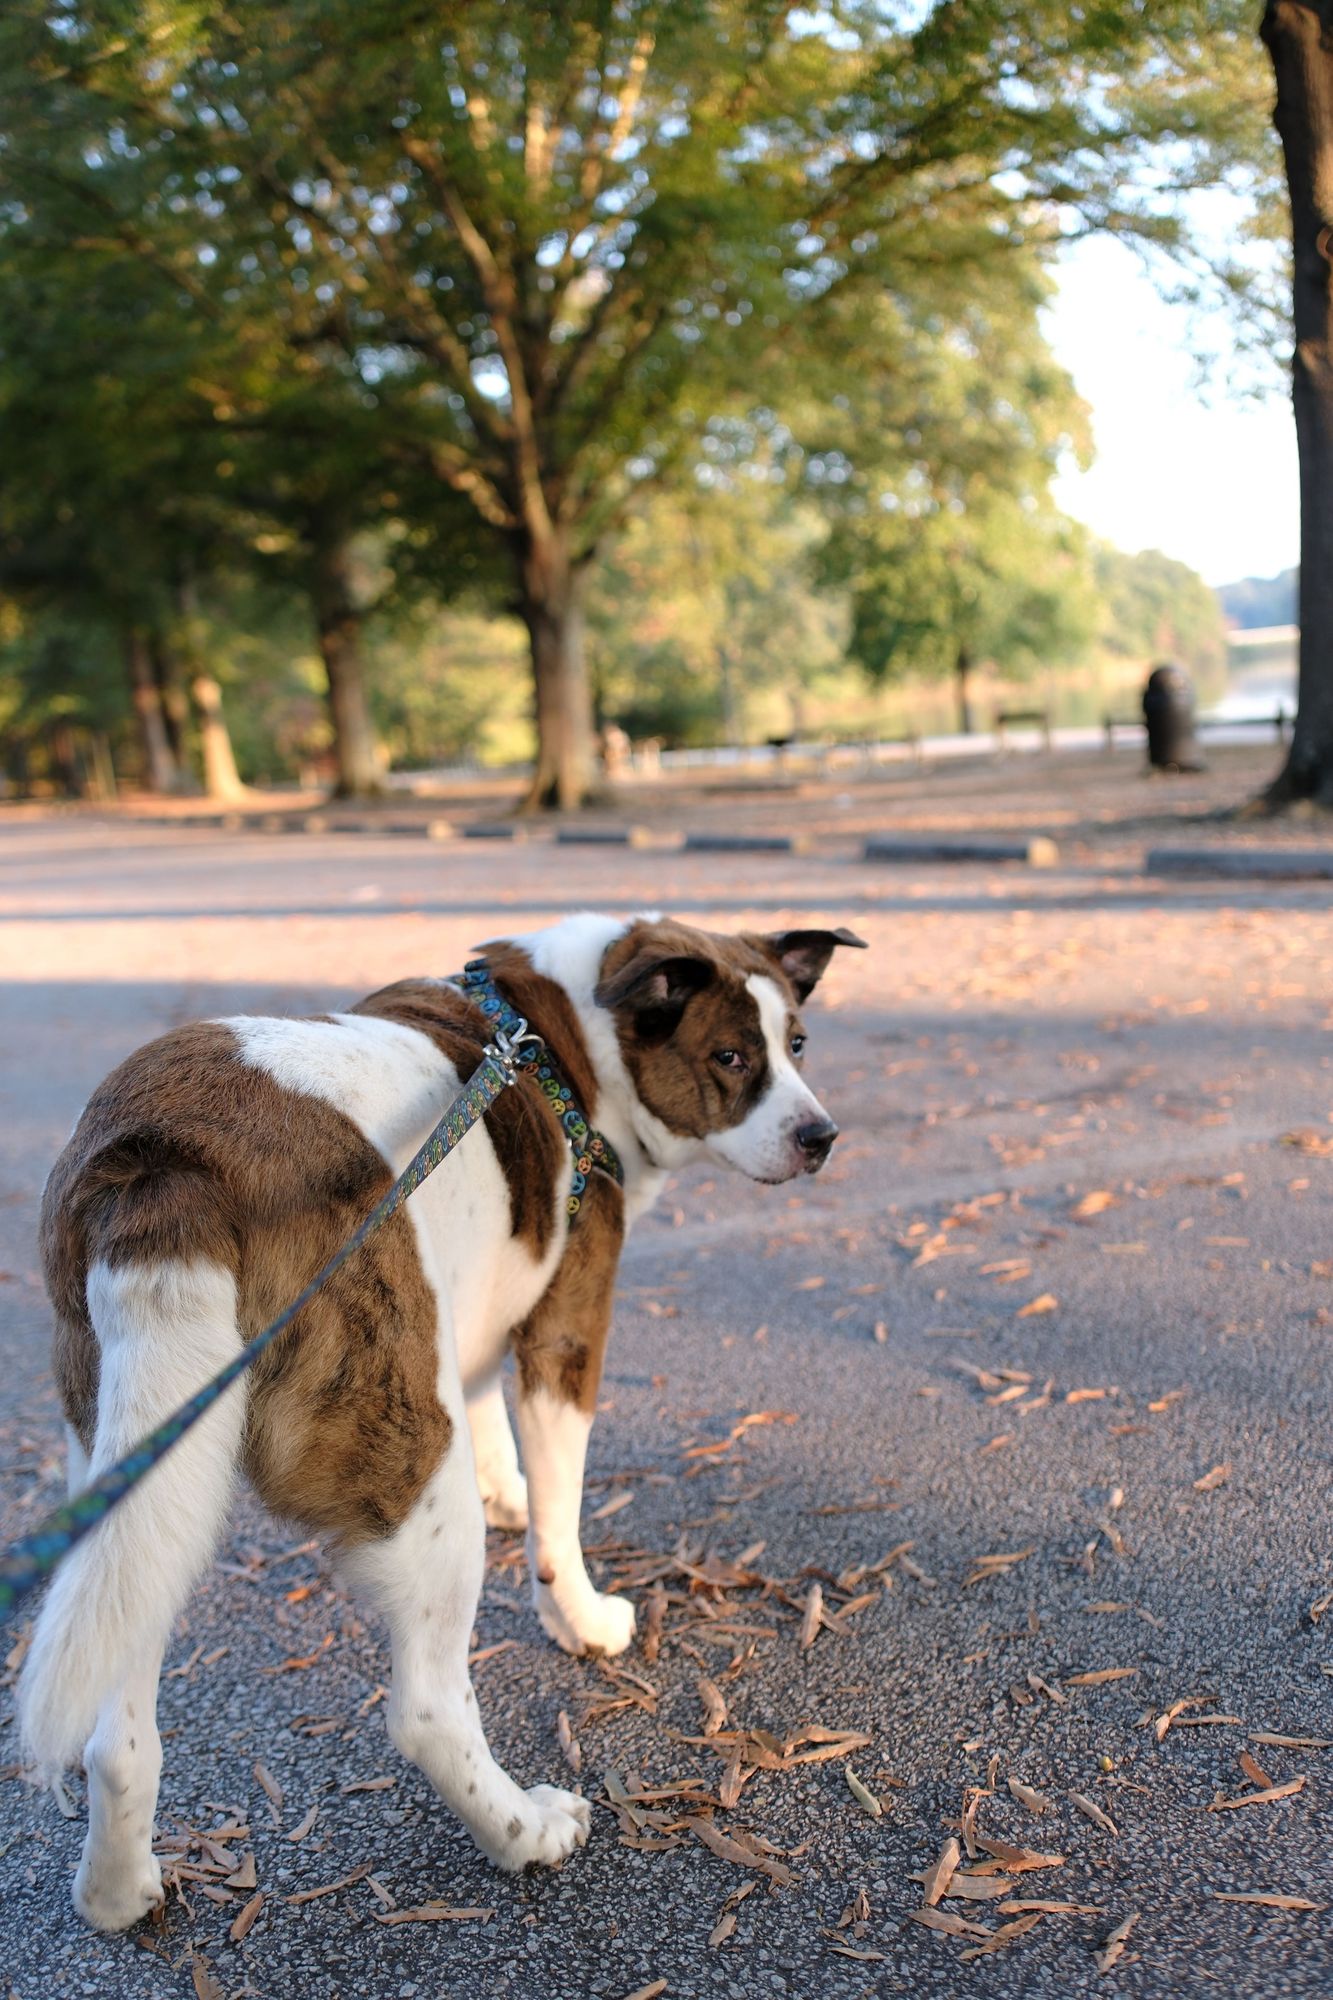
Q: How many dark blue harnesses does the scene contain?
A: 1